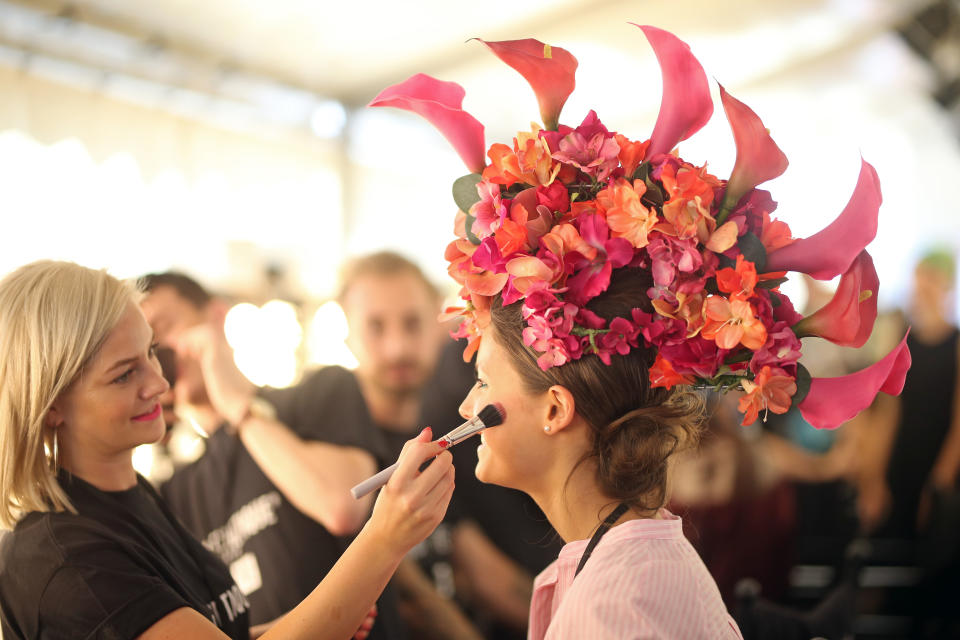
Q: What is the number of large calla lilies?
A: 7